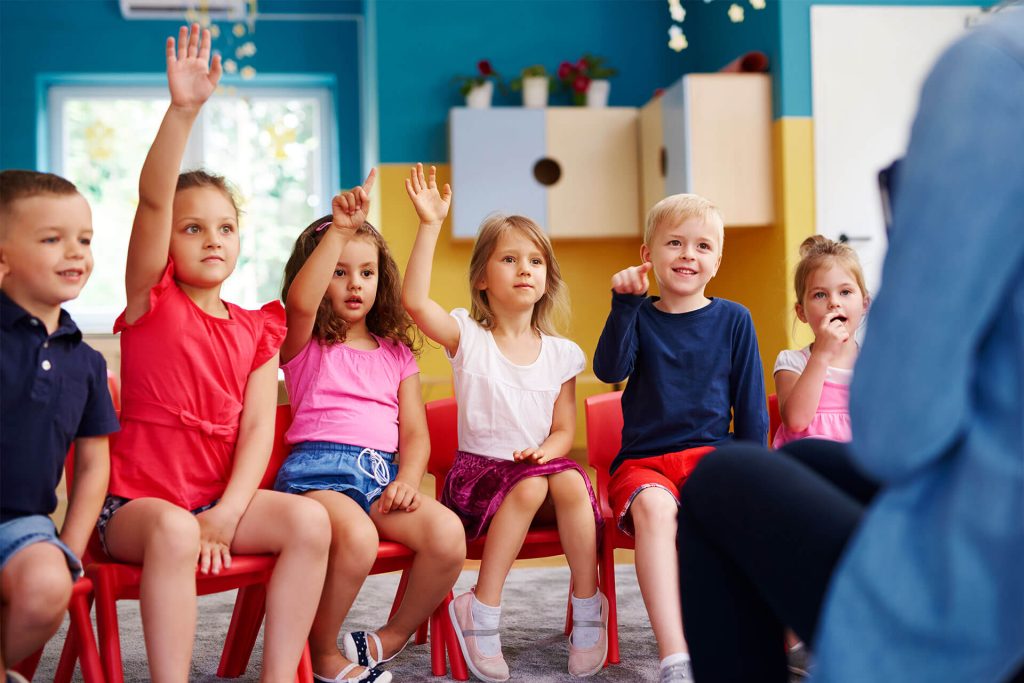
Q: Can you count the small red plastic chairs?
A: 6